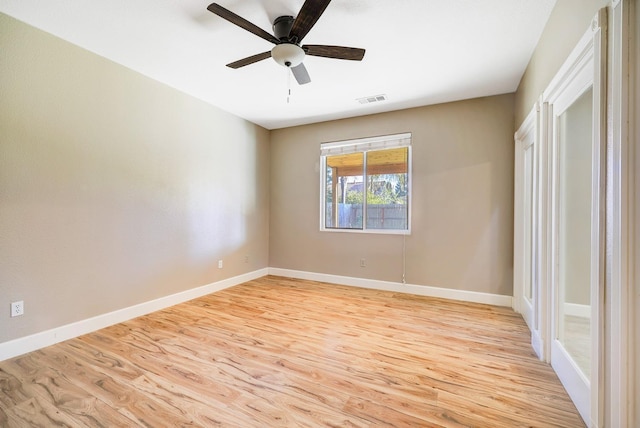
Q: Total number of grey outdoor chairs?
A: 0